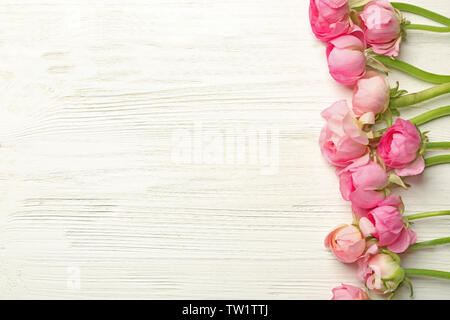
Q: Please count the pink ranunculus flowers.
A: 11